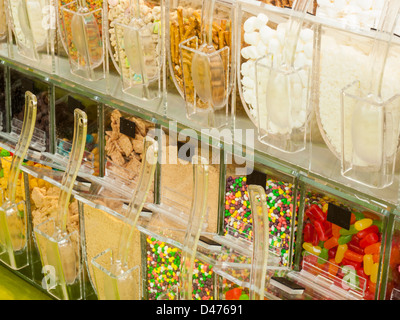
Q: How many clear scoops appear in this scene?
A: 11